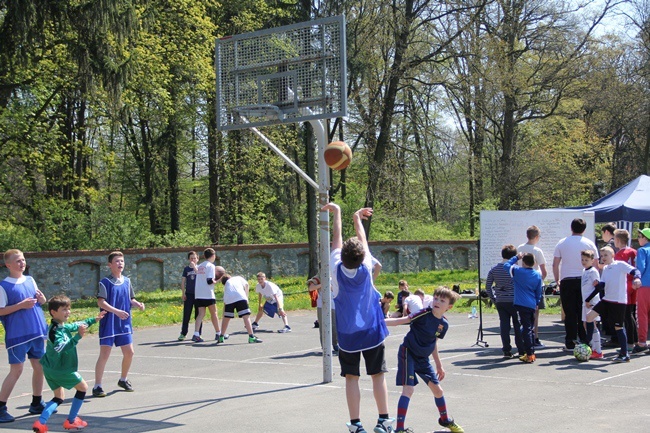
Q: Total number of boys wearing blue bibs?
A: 3